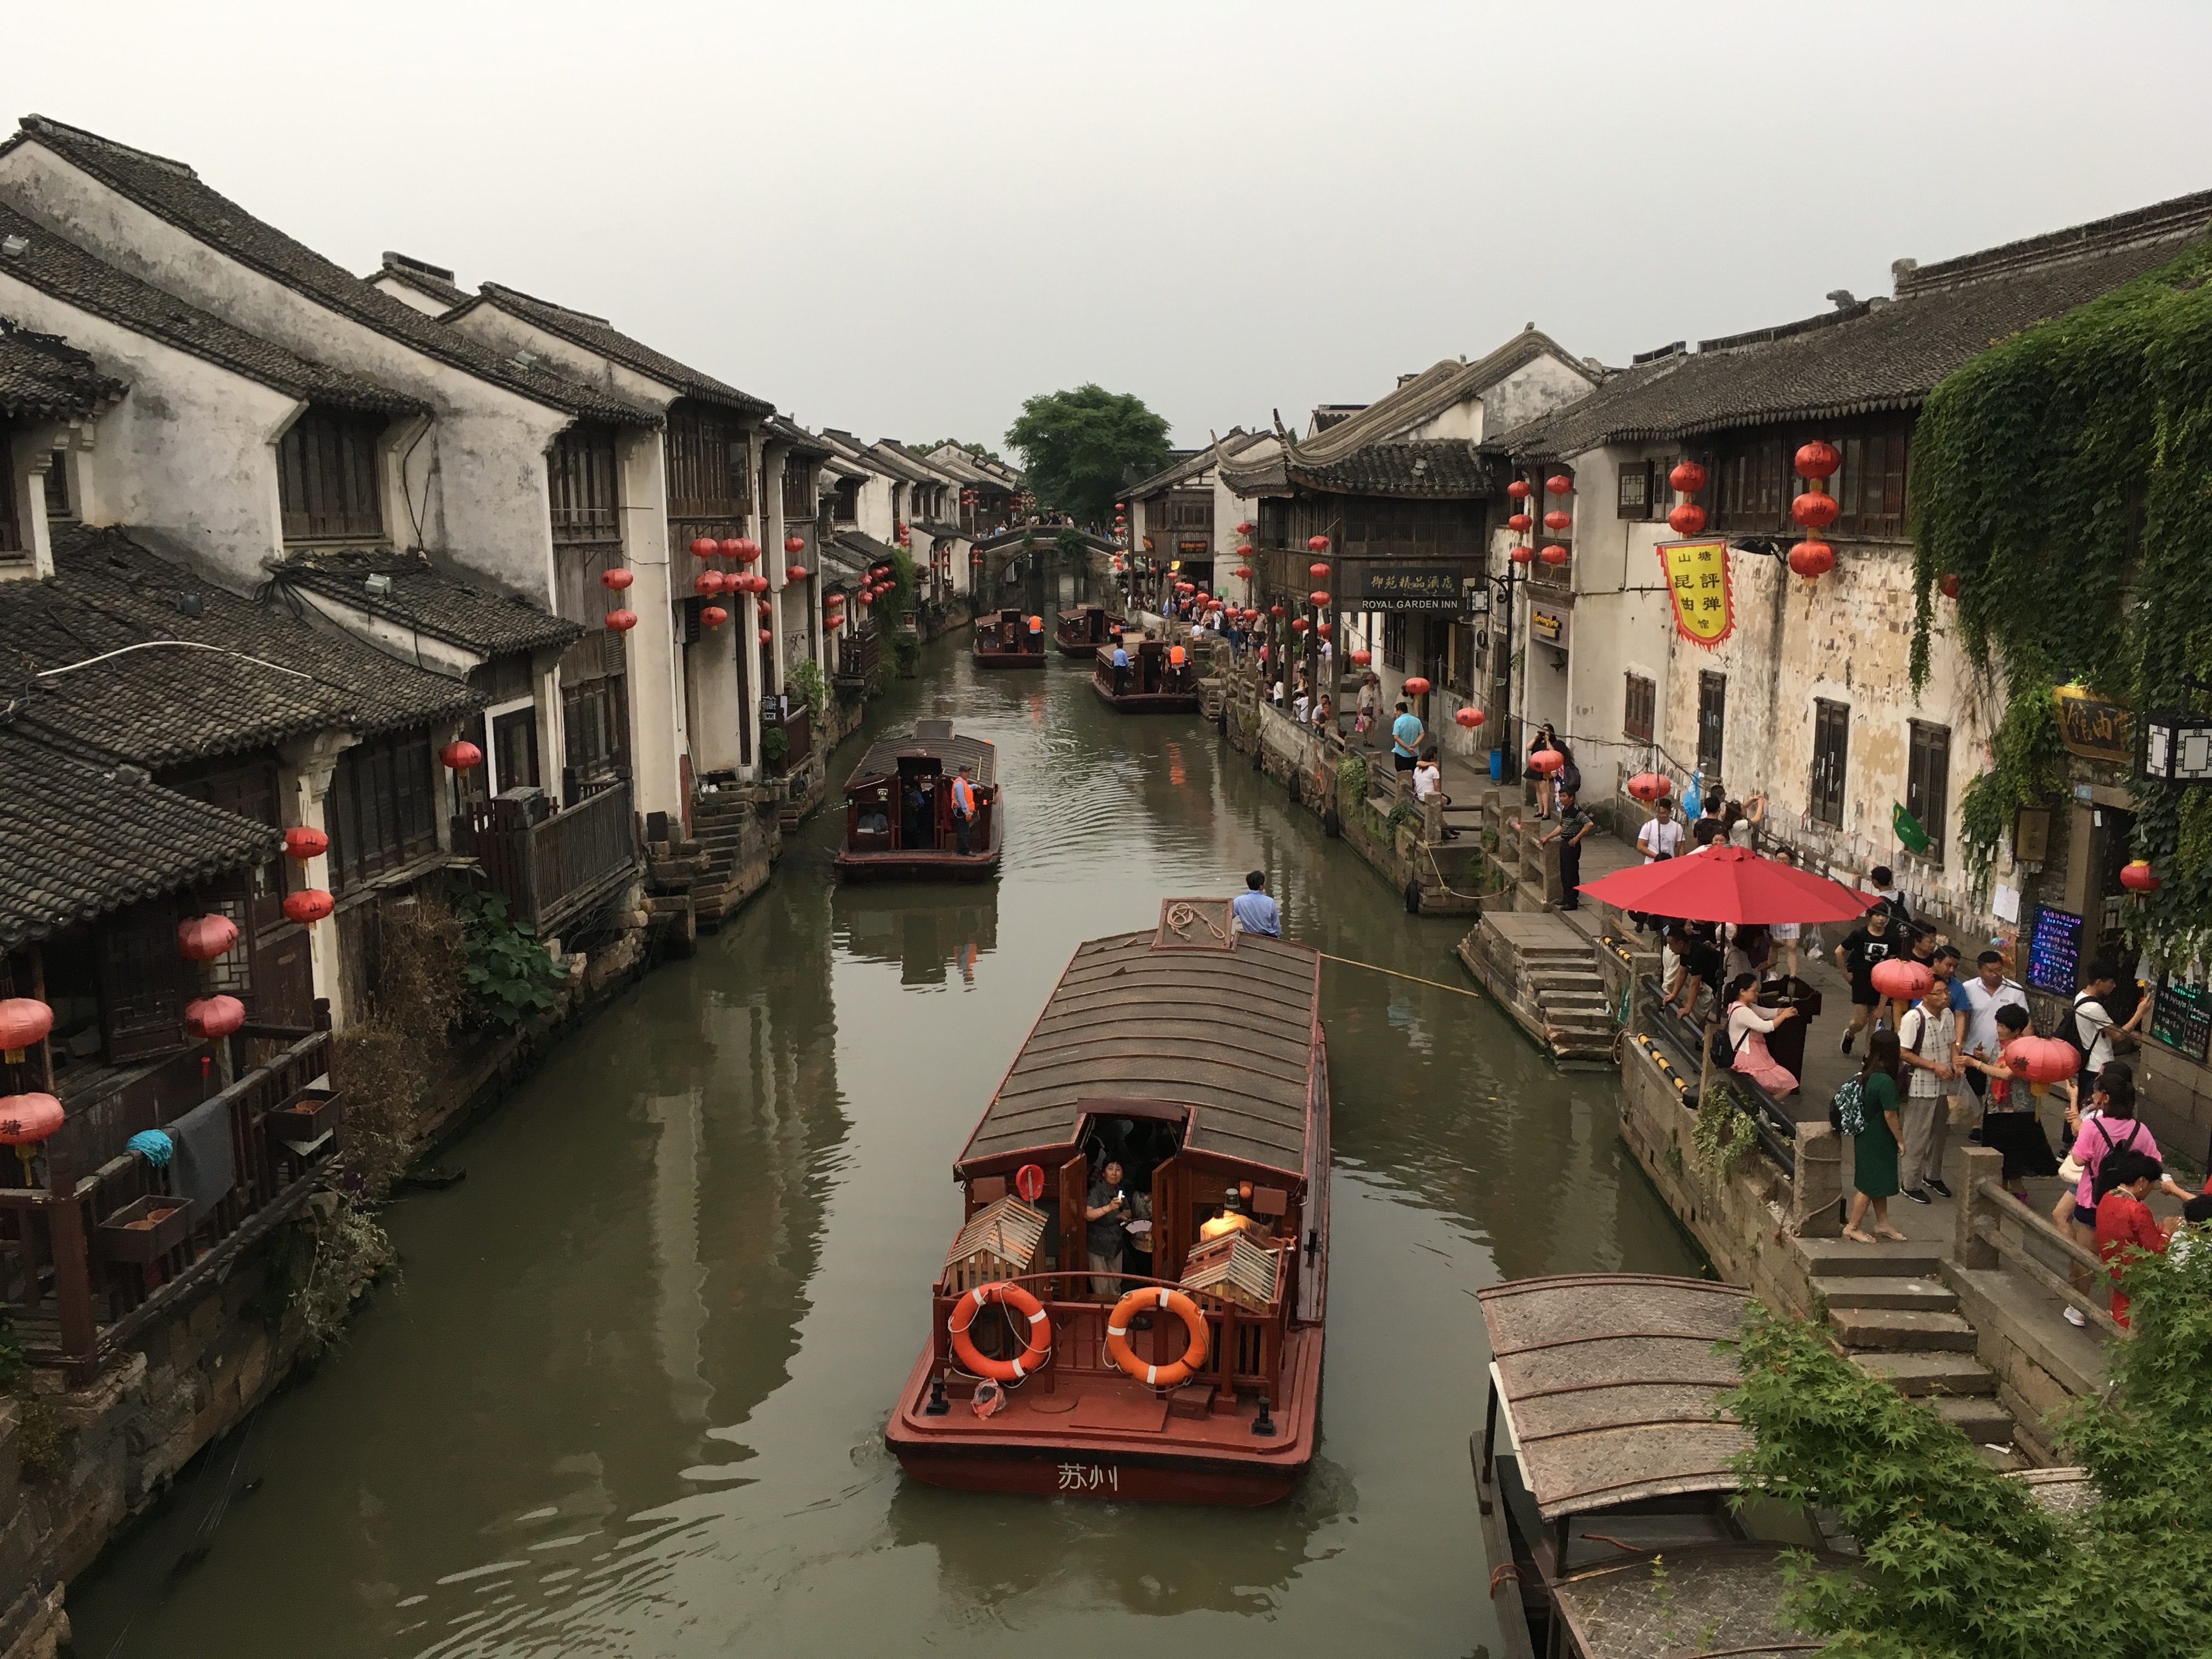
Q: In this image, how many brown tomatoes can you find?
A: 0